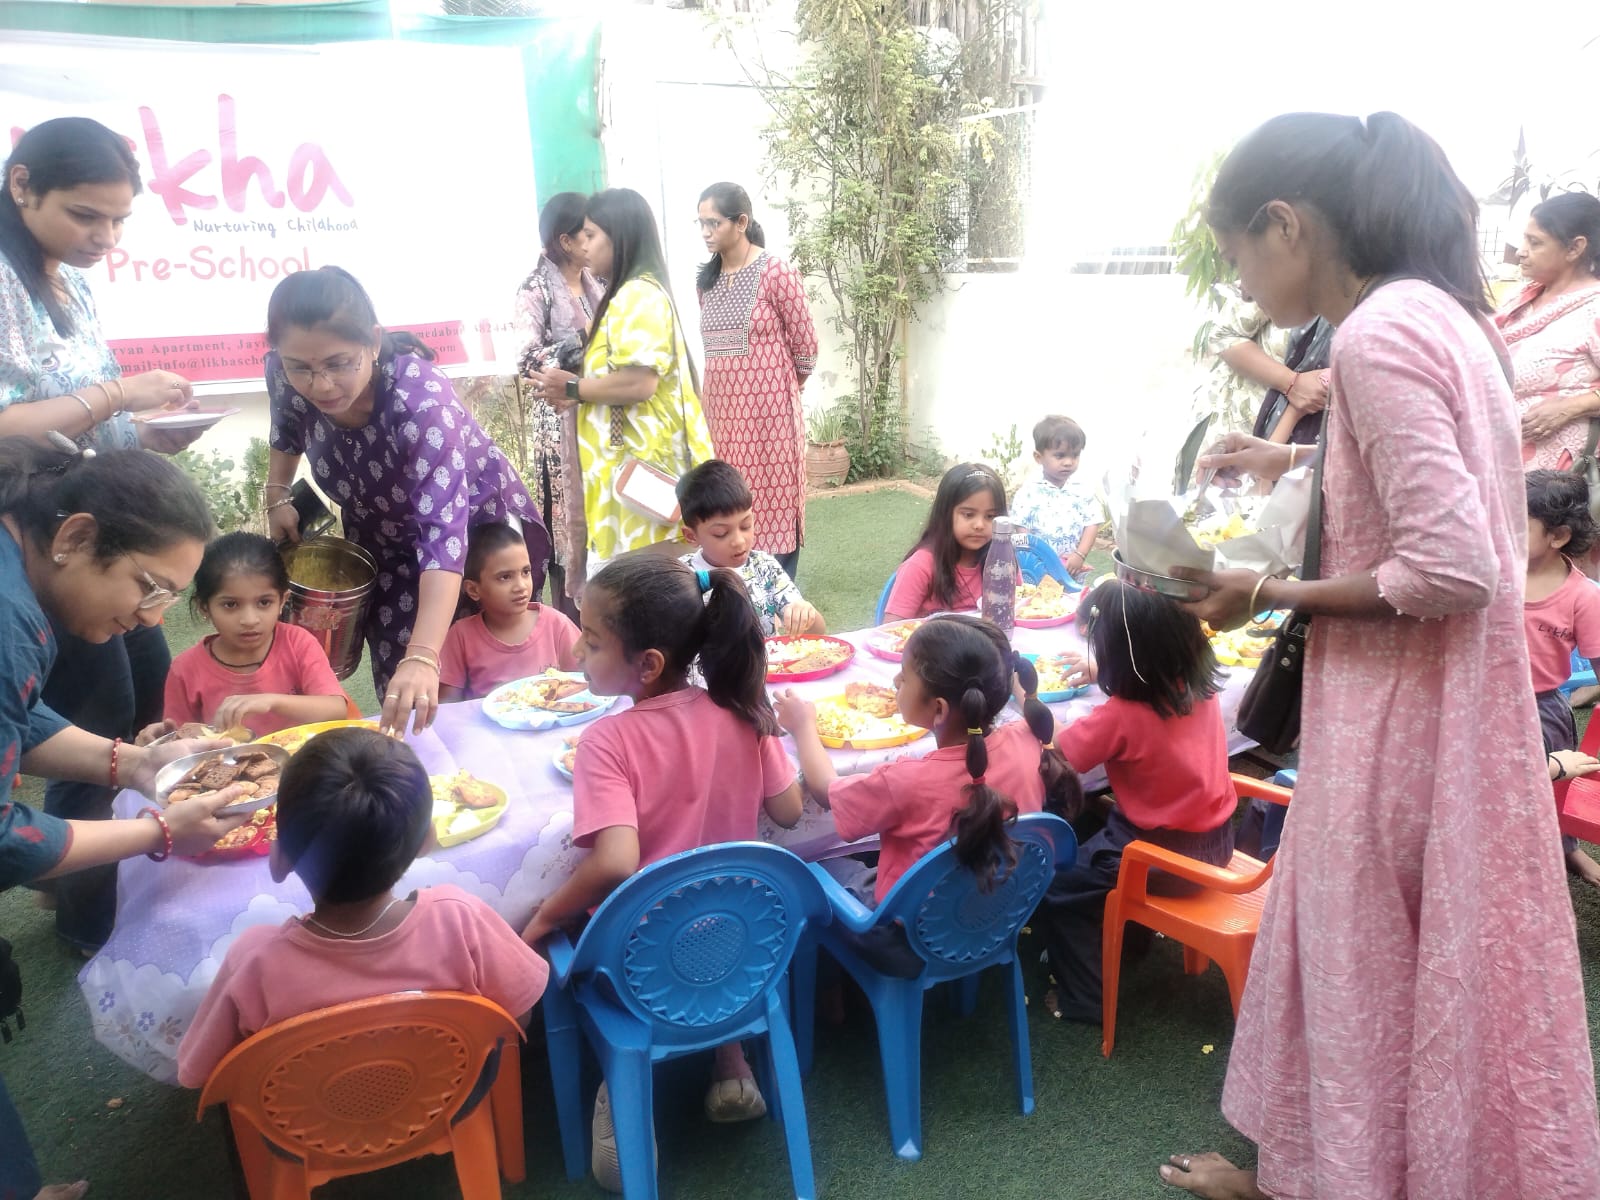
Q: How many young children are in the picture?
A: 10